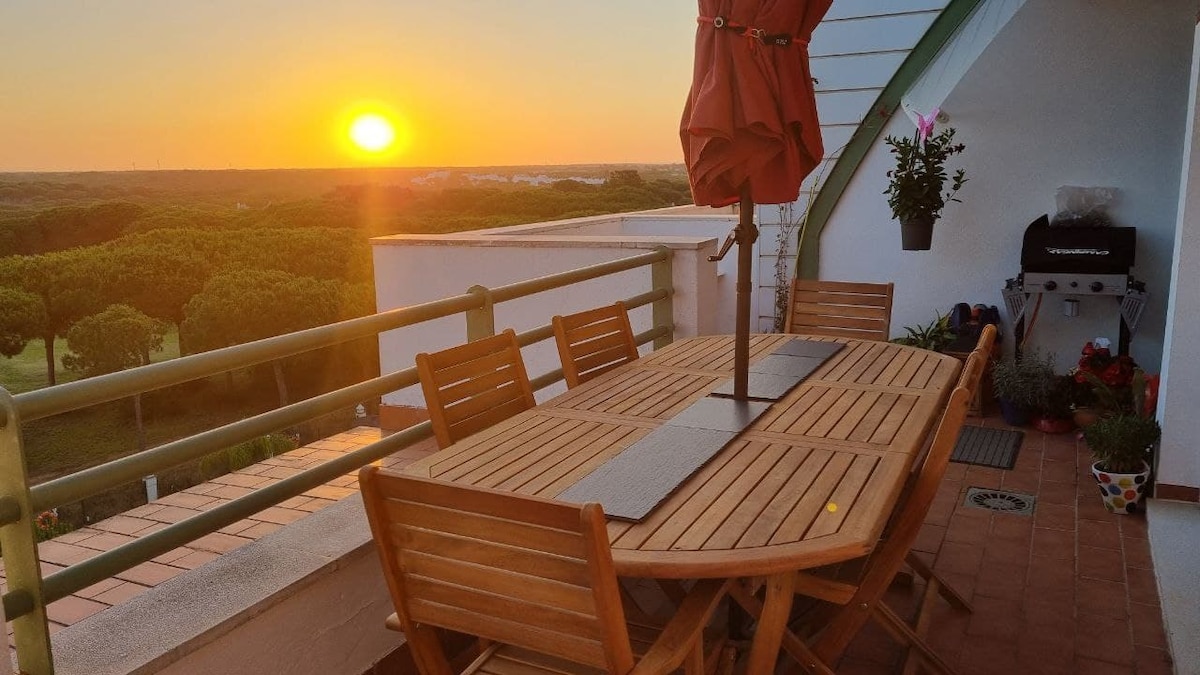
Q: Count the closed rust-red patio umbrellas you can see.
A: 1